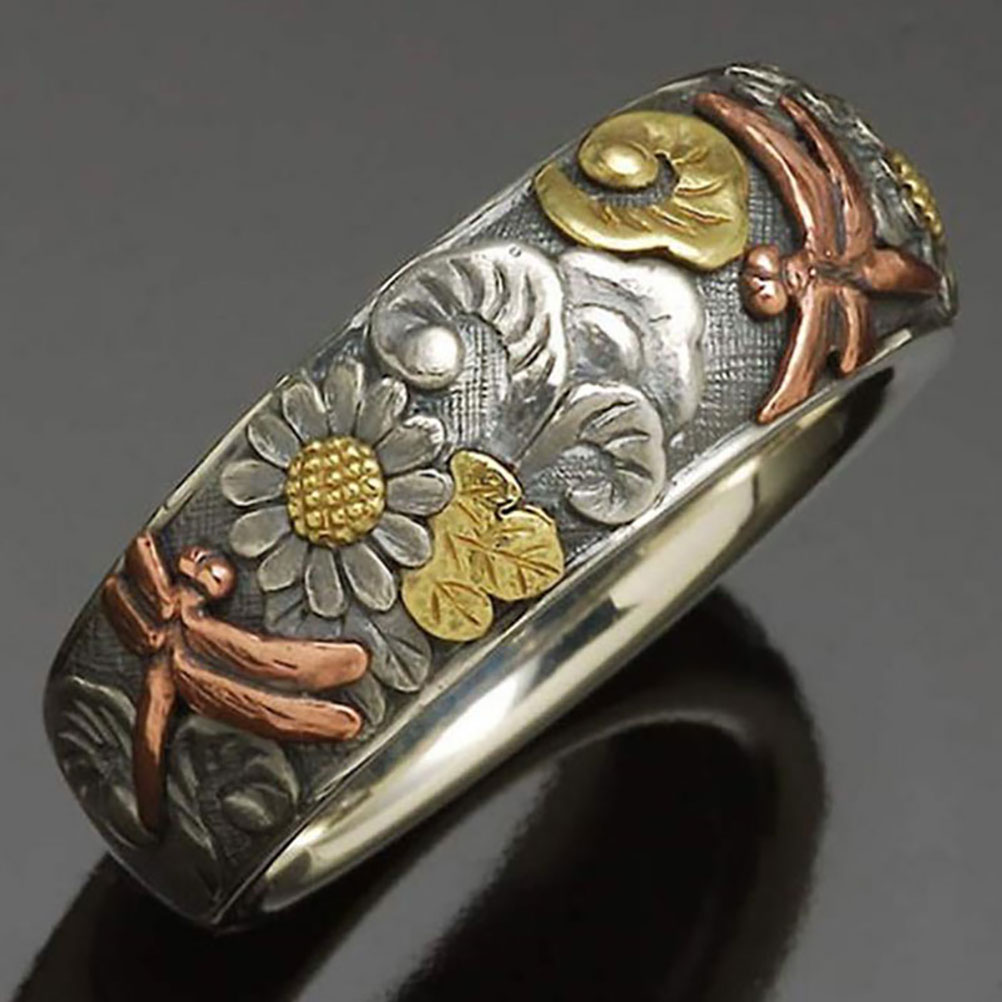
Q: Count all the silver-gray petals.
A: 12